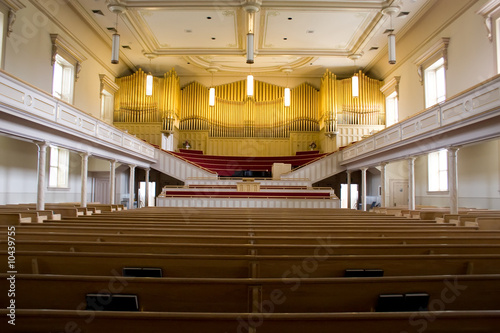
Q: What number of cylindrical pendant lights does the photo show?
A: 8